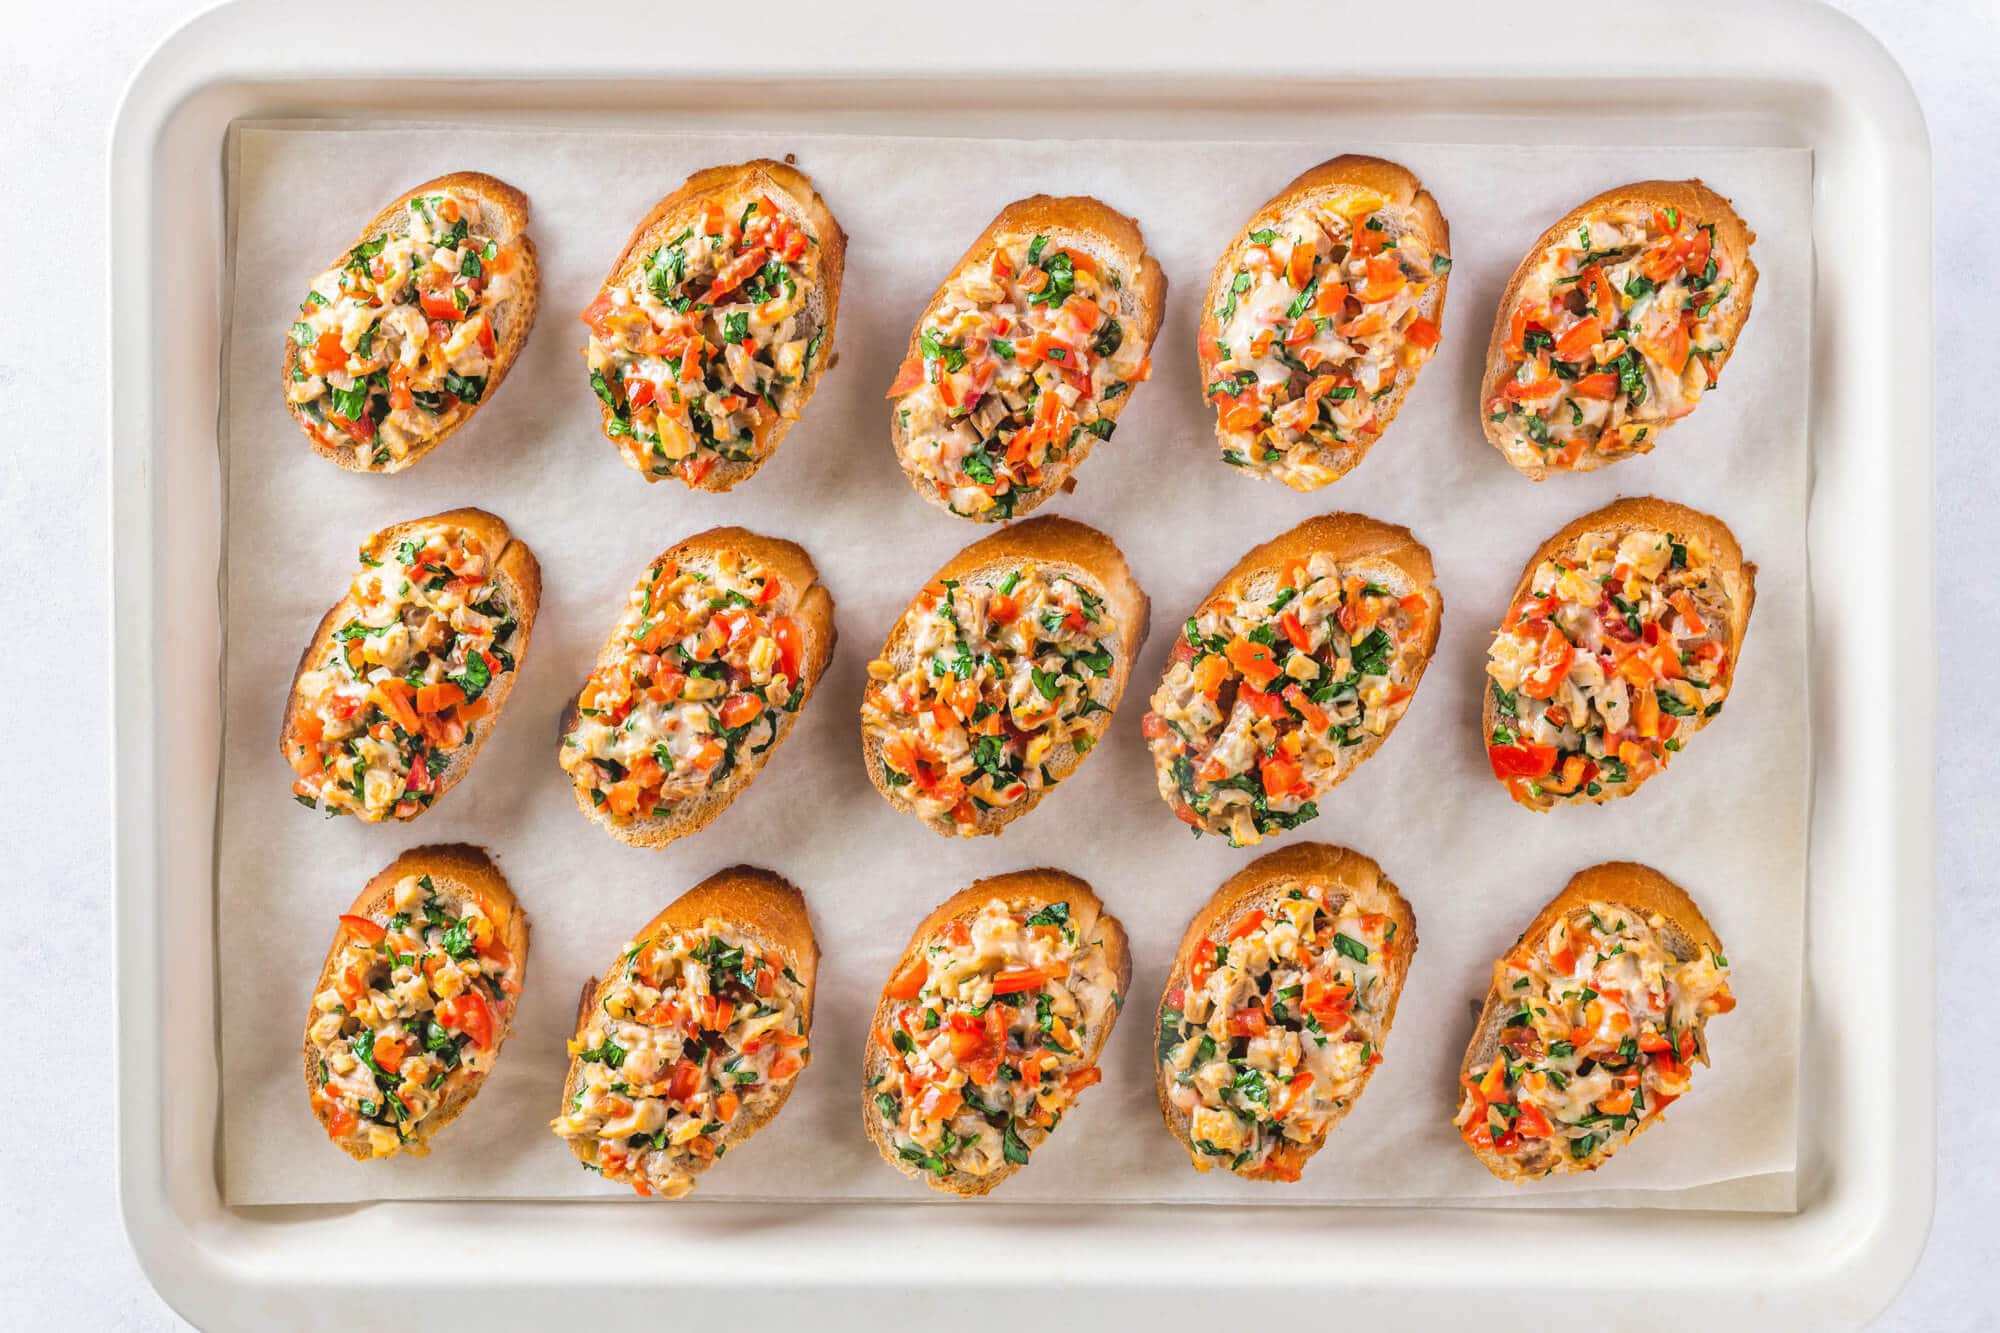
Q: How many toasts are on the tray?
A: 15